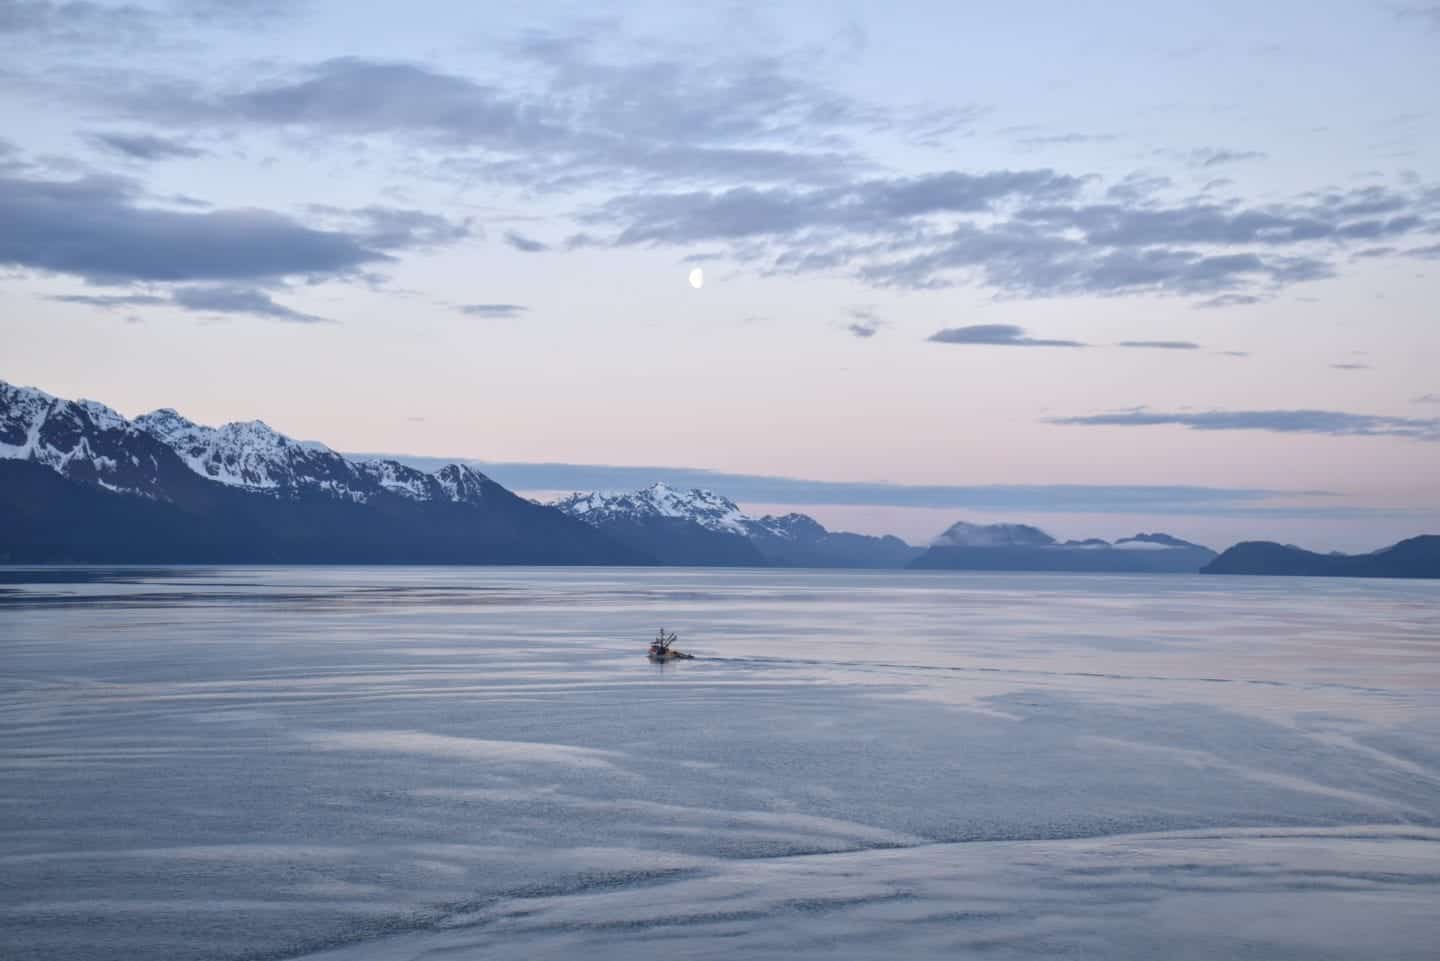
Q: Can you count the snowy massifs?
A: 2